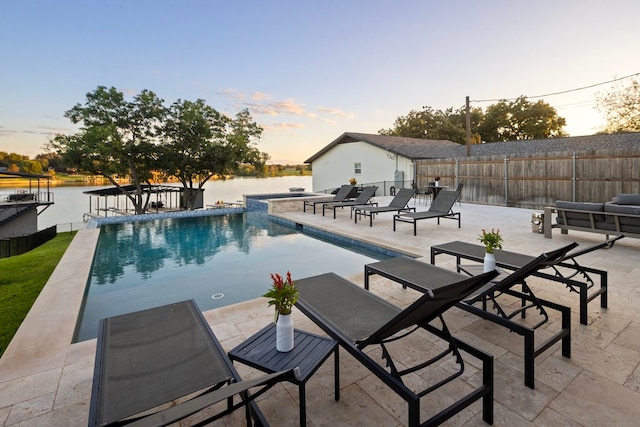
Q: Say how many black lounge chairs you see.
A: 8